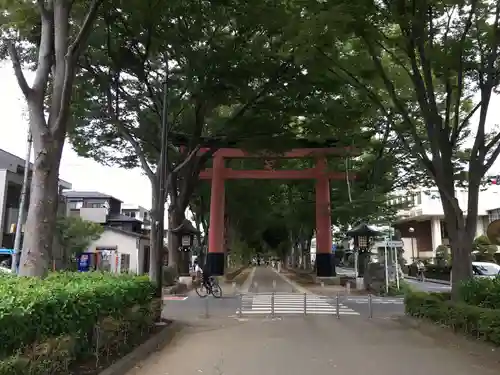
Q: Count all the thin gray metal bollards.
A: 6